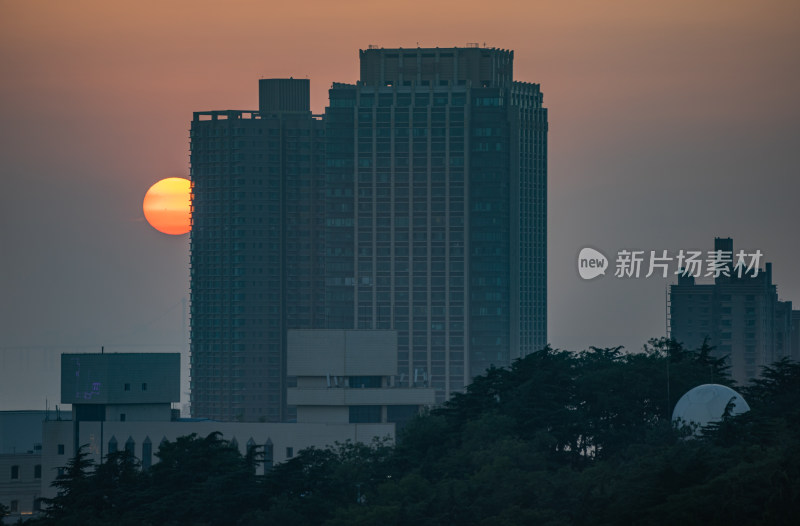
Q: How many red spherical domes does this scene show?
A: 0